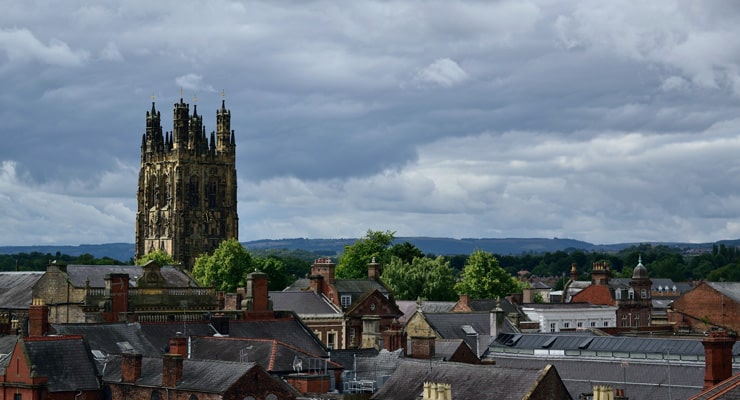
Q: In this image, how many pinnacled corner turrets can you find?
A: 4